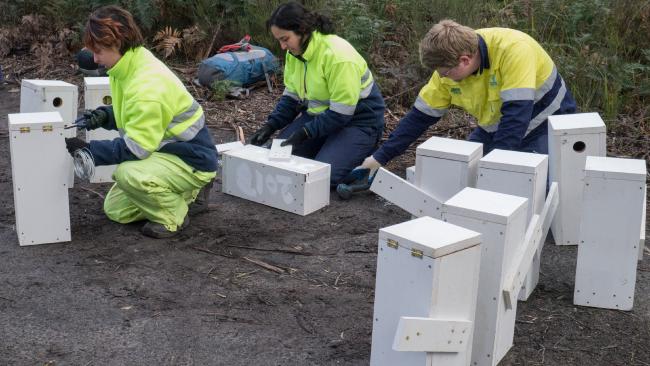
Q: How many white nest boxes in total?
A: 10